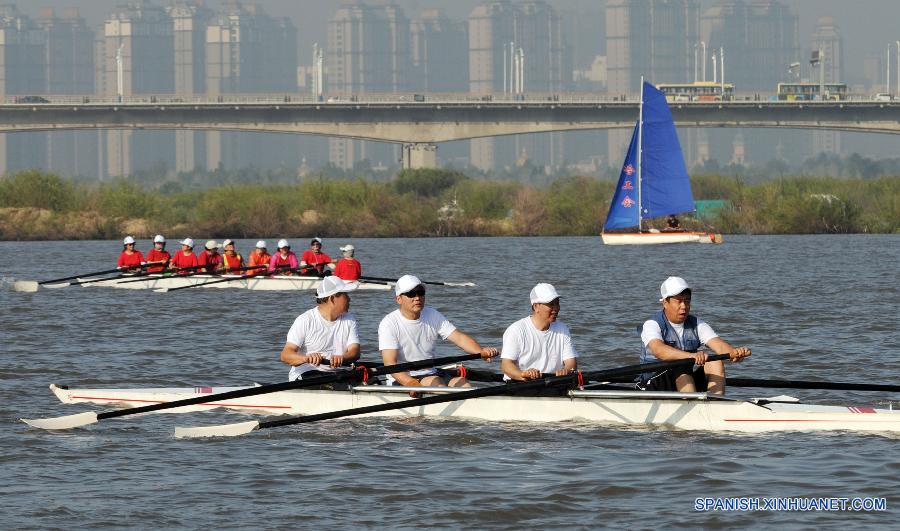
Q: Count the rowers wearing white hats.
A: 13